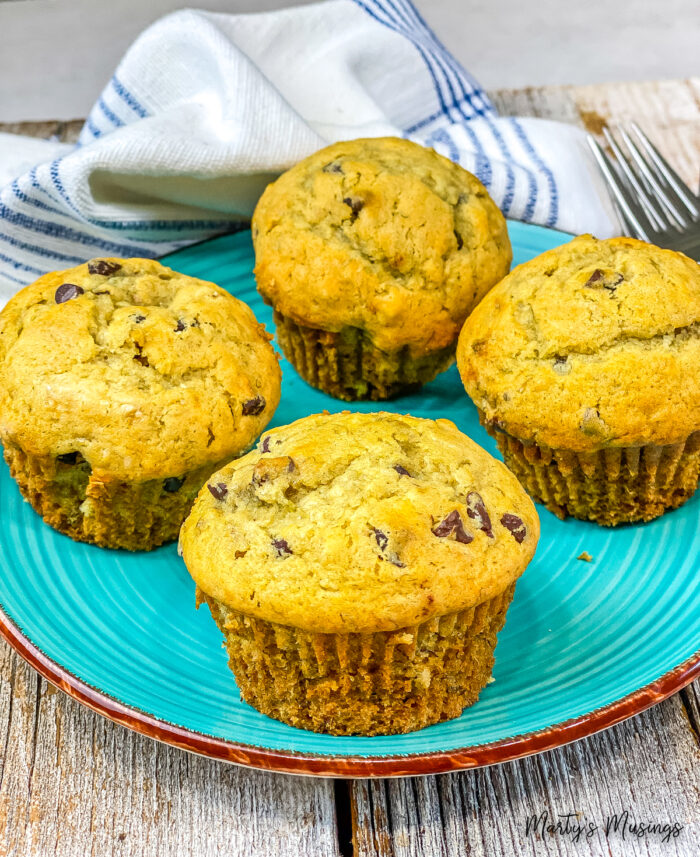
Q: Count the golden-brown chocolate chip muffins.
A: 4